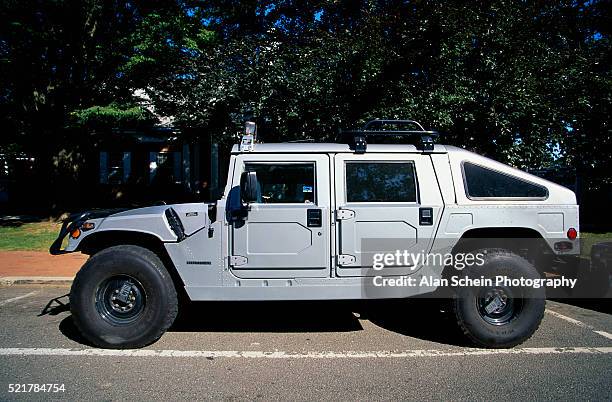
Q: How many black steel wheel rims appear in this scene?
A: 2